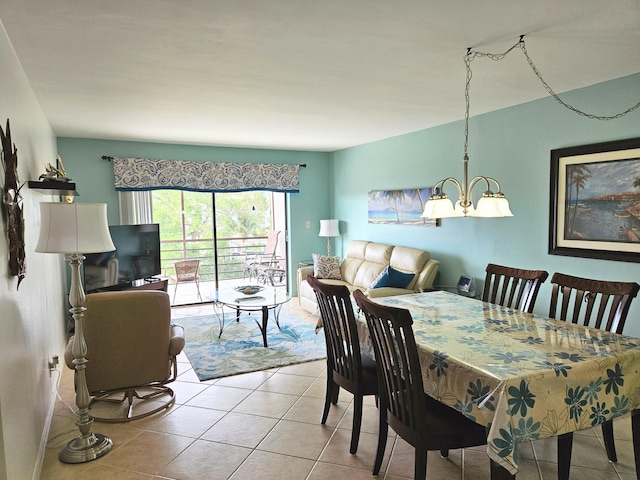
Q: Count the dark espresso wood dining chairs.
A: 4